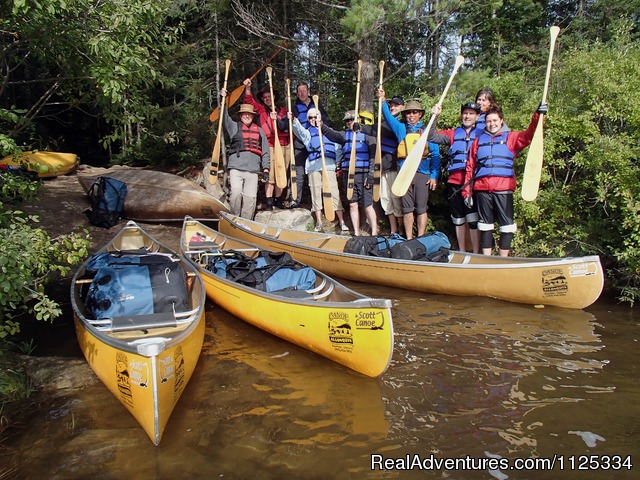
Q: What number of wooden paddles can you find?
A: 9